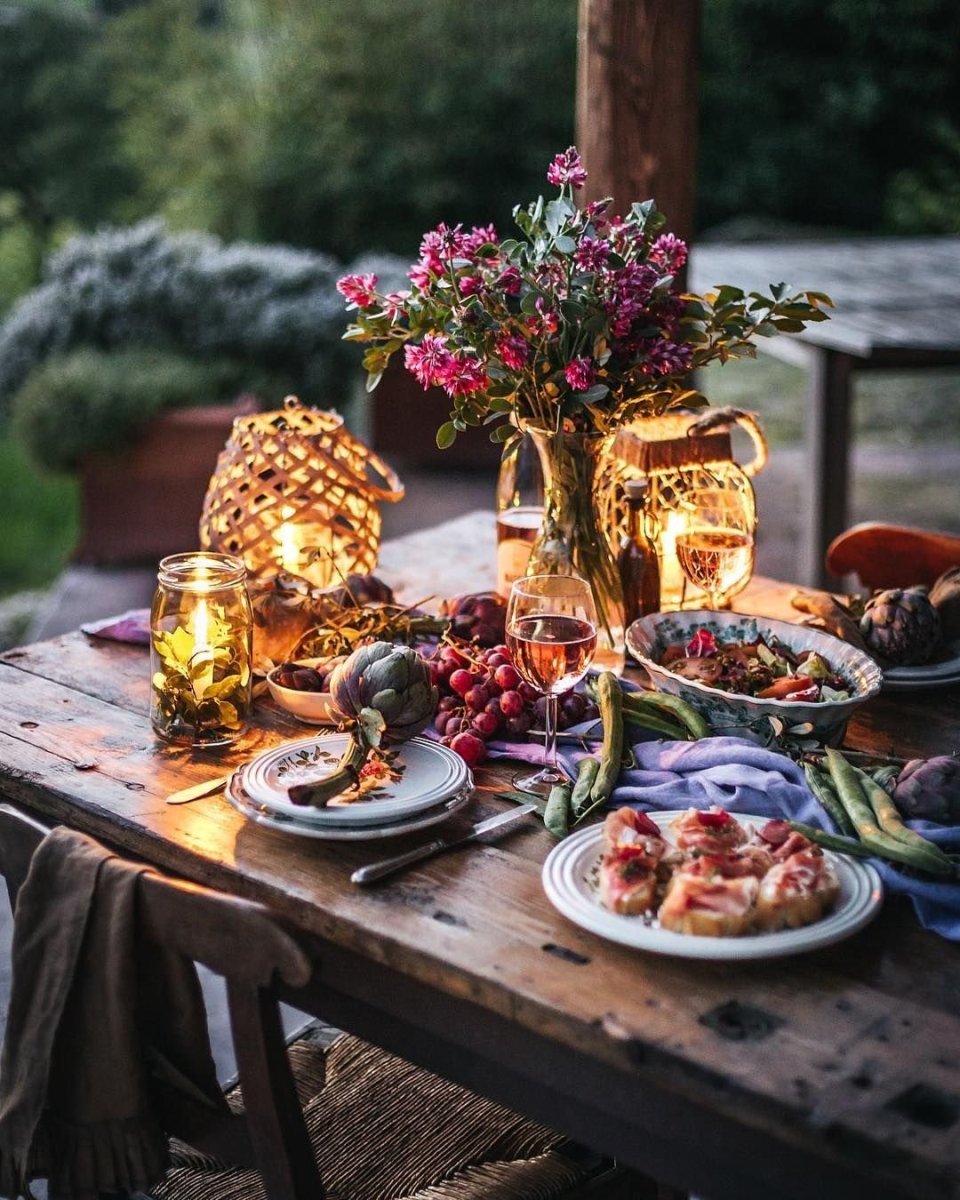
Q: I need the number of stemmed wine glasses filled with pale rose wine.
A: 2